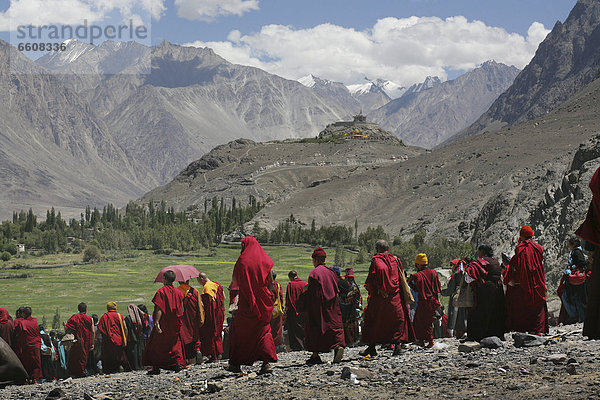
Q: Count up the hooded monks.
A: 1